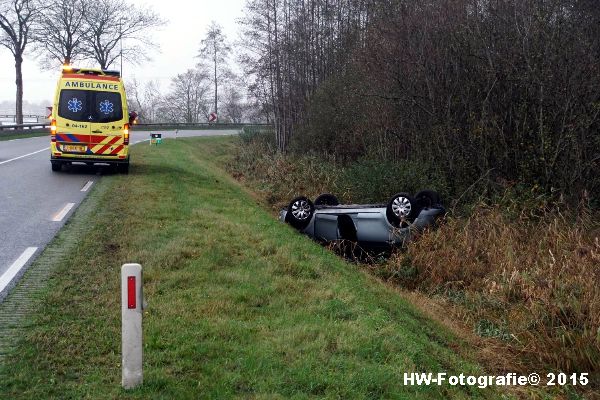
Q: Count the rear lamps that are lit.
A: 2